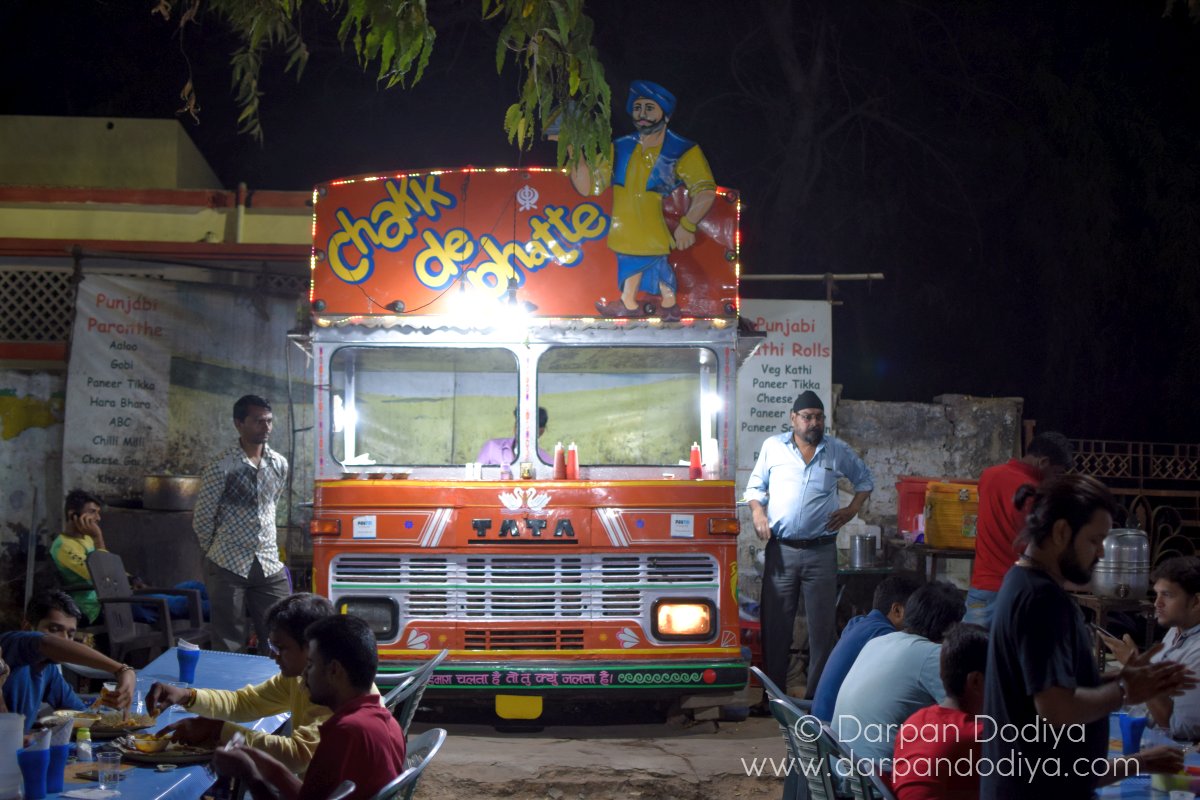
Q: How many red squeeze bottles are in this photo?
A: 3